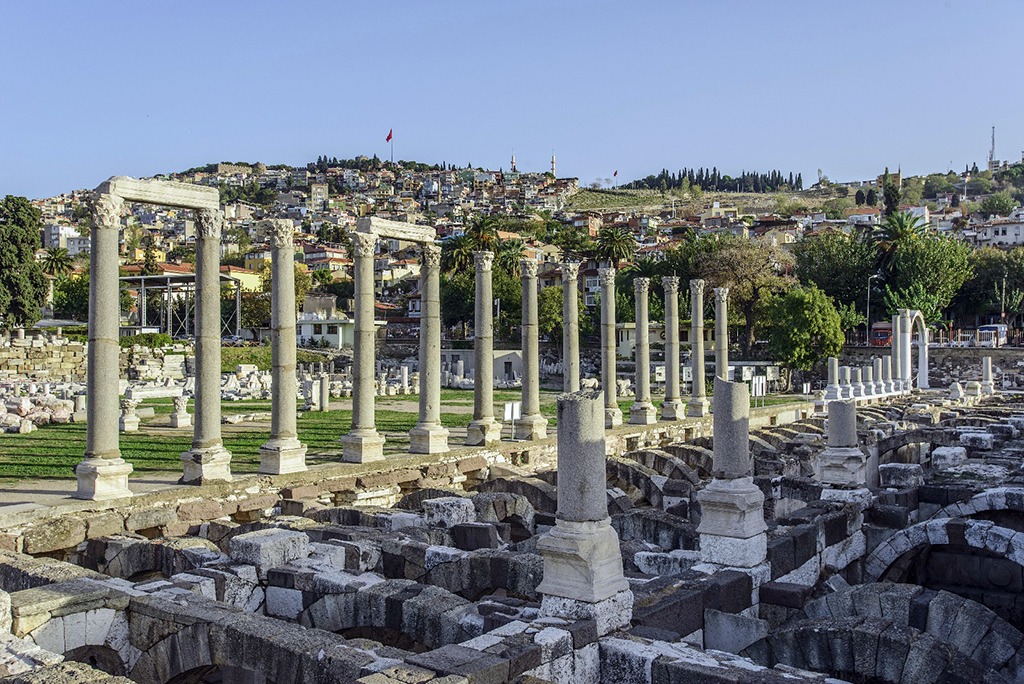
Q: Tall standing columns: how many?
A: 13